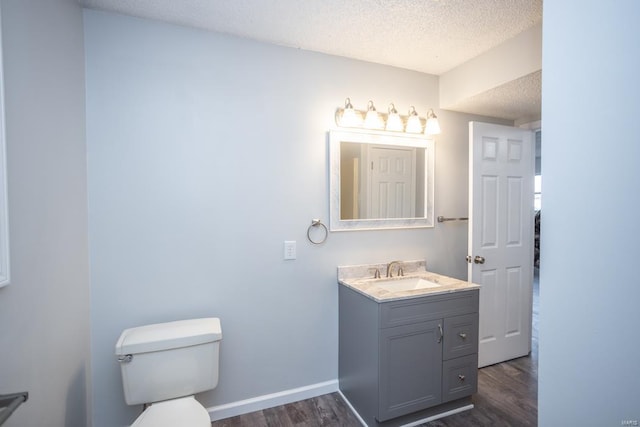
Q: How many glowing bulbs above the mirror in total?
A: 5